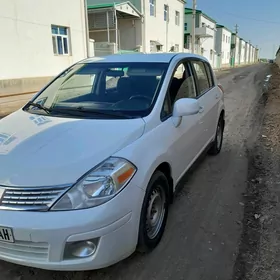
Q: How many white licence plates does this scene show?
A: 1